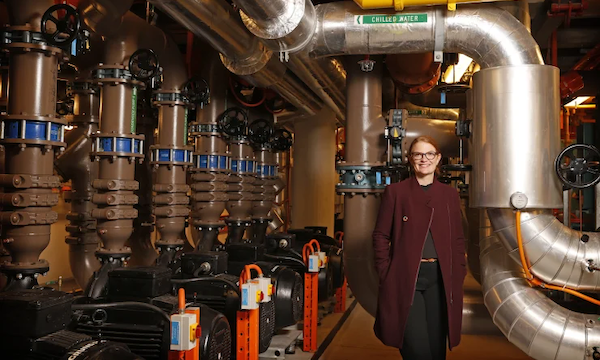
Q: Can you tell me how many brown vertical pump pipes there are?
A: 6